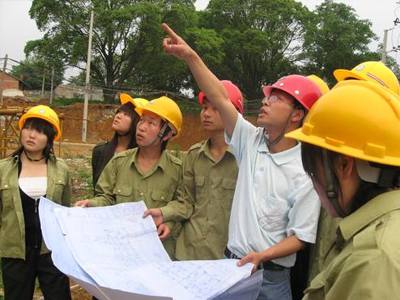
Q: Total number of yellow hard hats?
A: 6